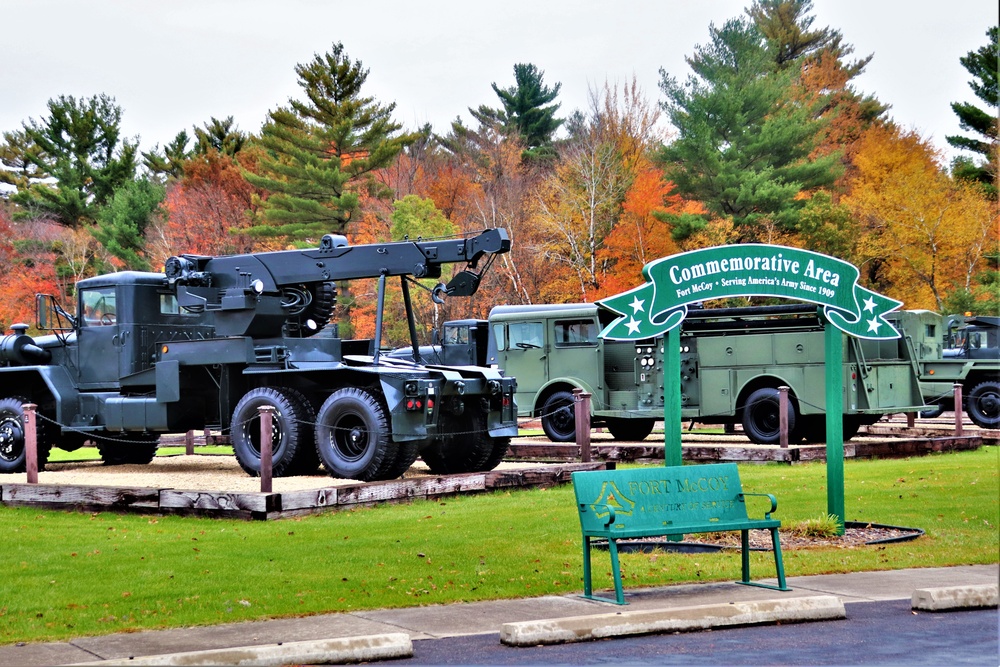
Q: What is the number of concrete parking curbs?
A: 3